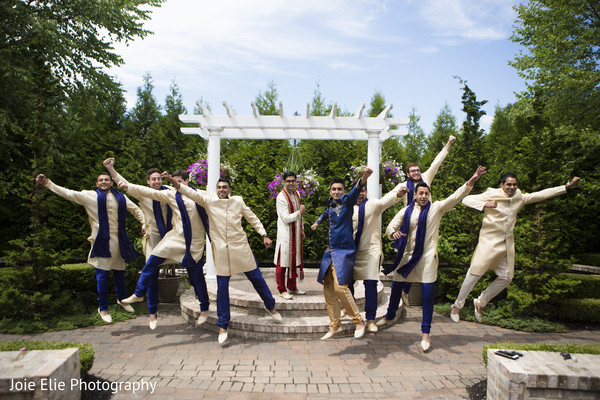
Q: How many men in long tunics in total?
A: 10